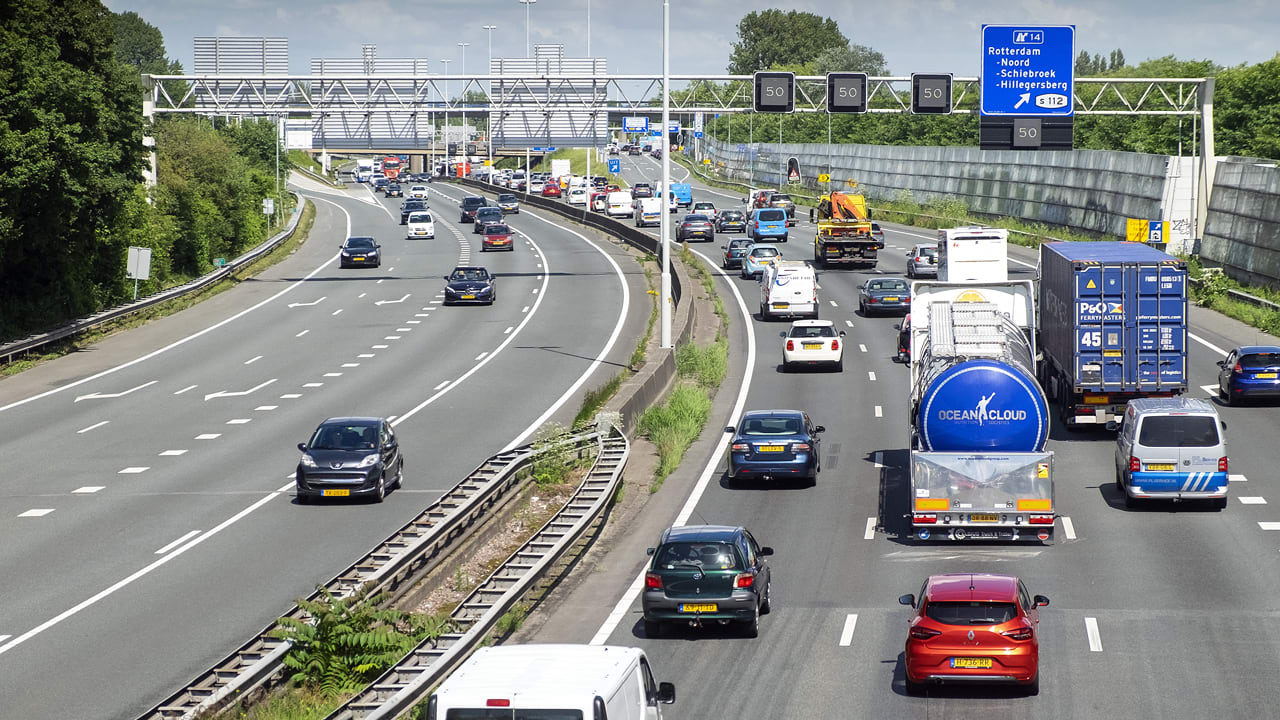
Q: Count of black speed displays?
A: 4